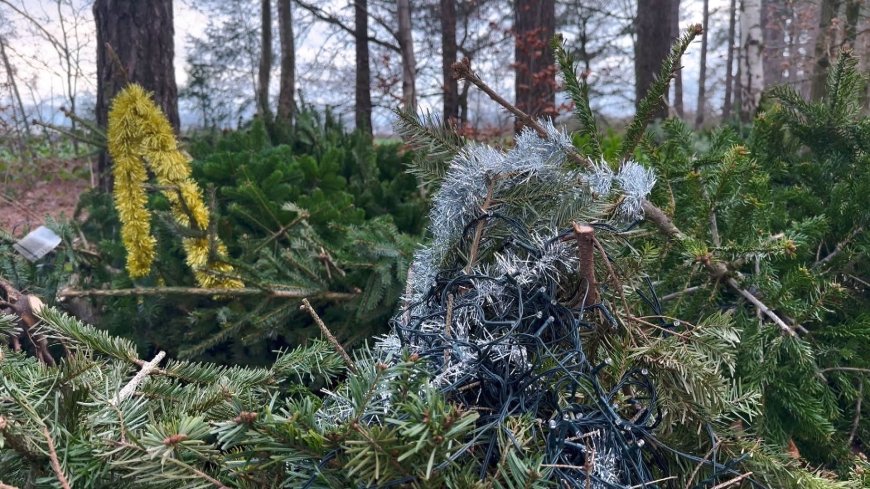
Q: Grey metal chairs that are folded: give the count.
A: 0